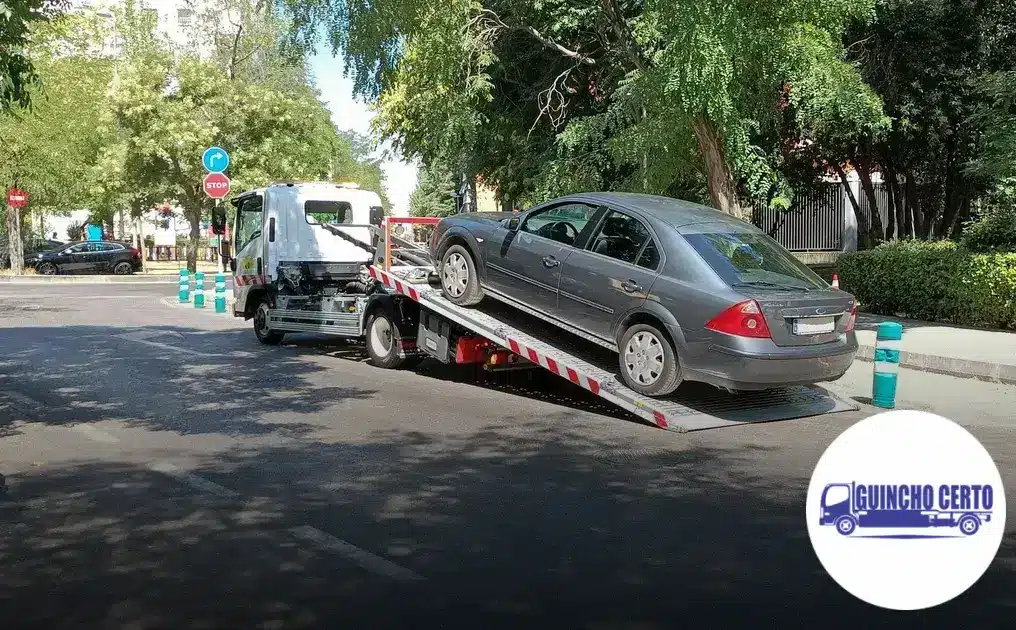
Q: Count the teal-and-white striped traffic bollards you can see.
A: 4